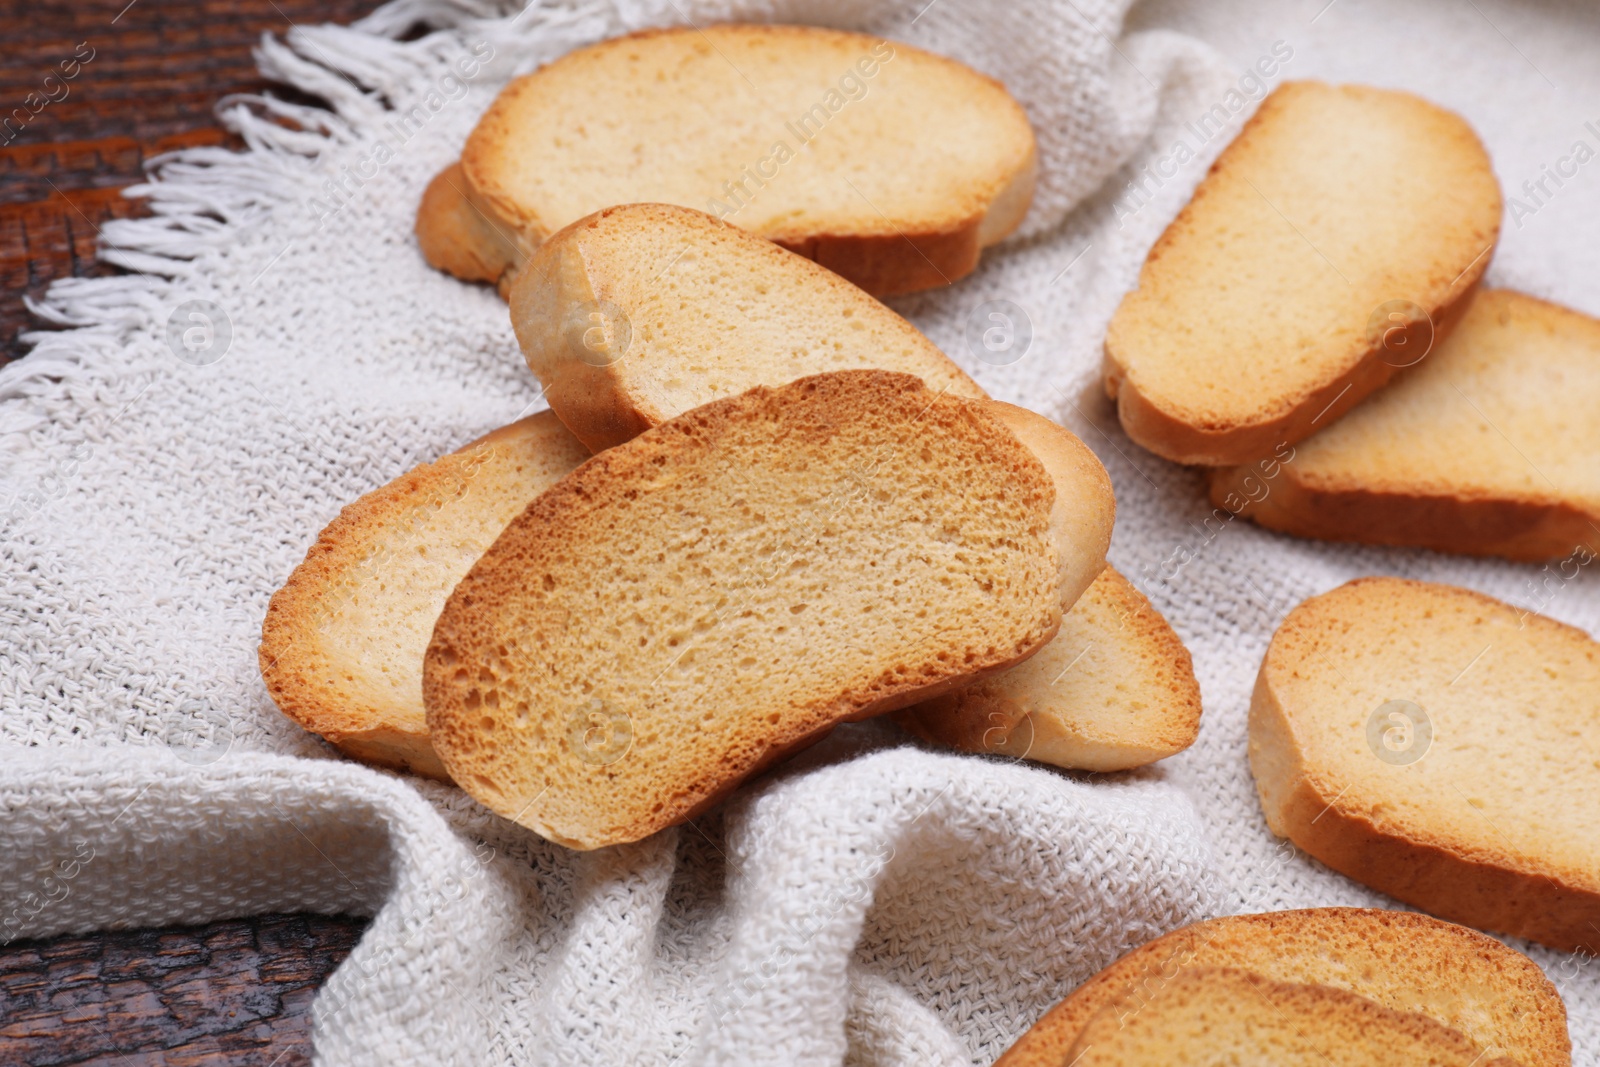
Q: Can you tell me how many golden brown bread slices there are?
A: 10